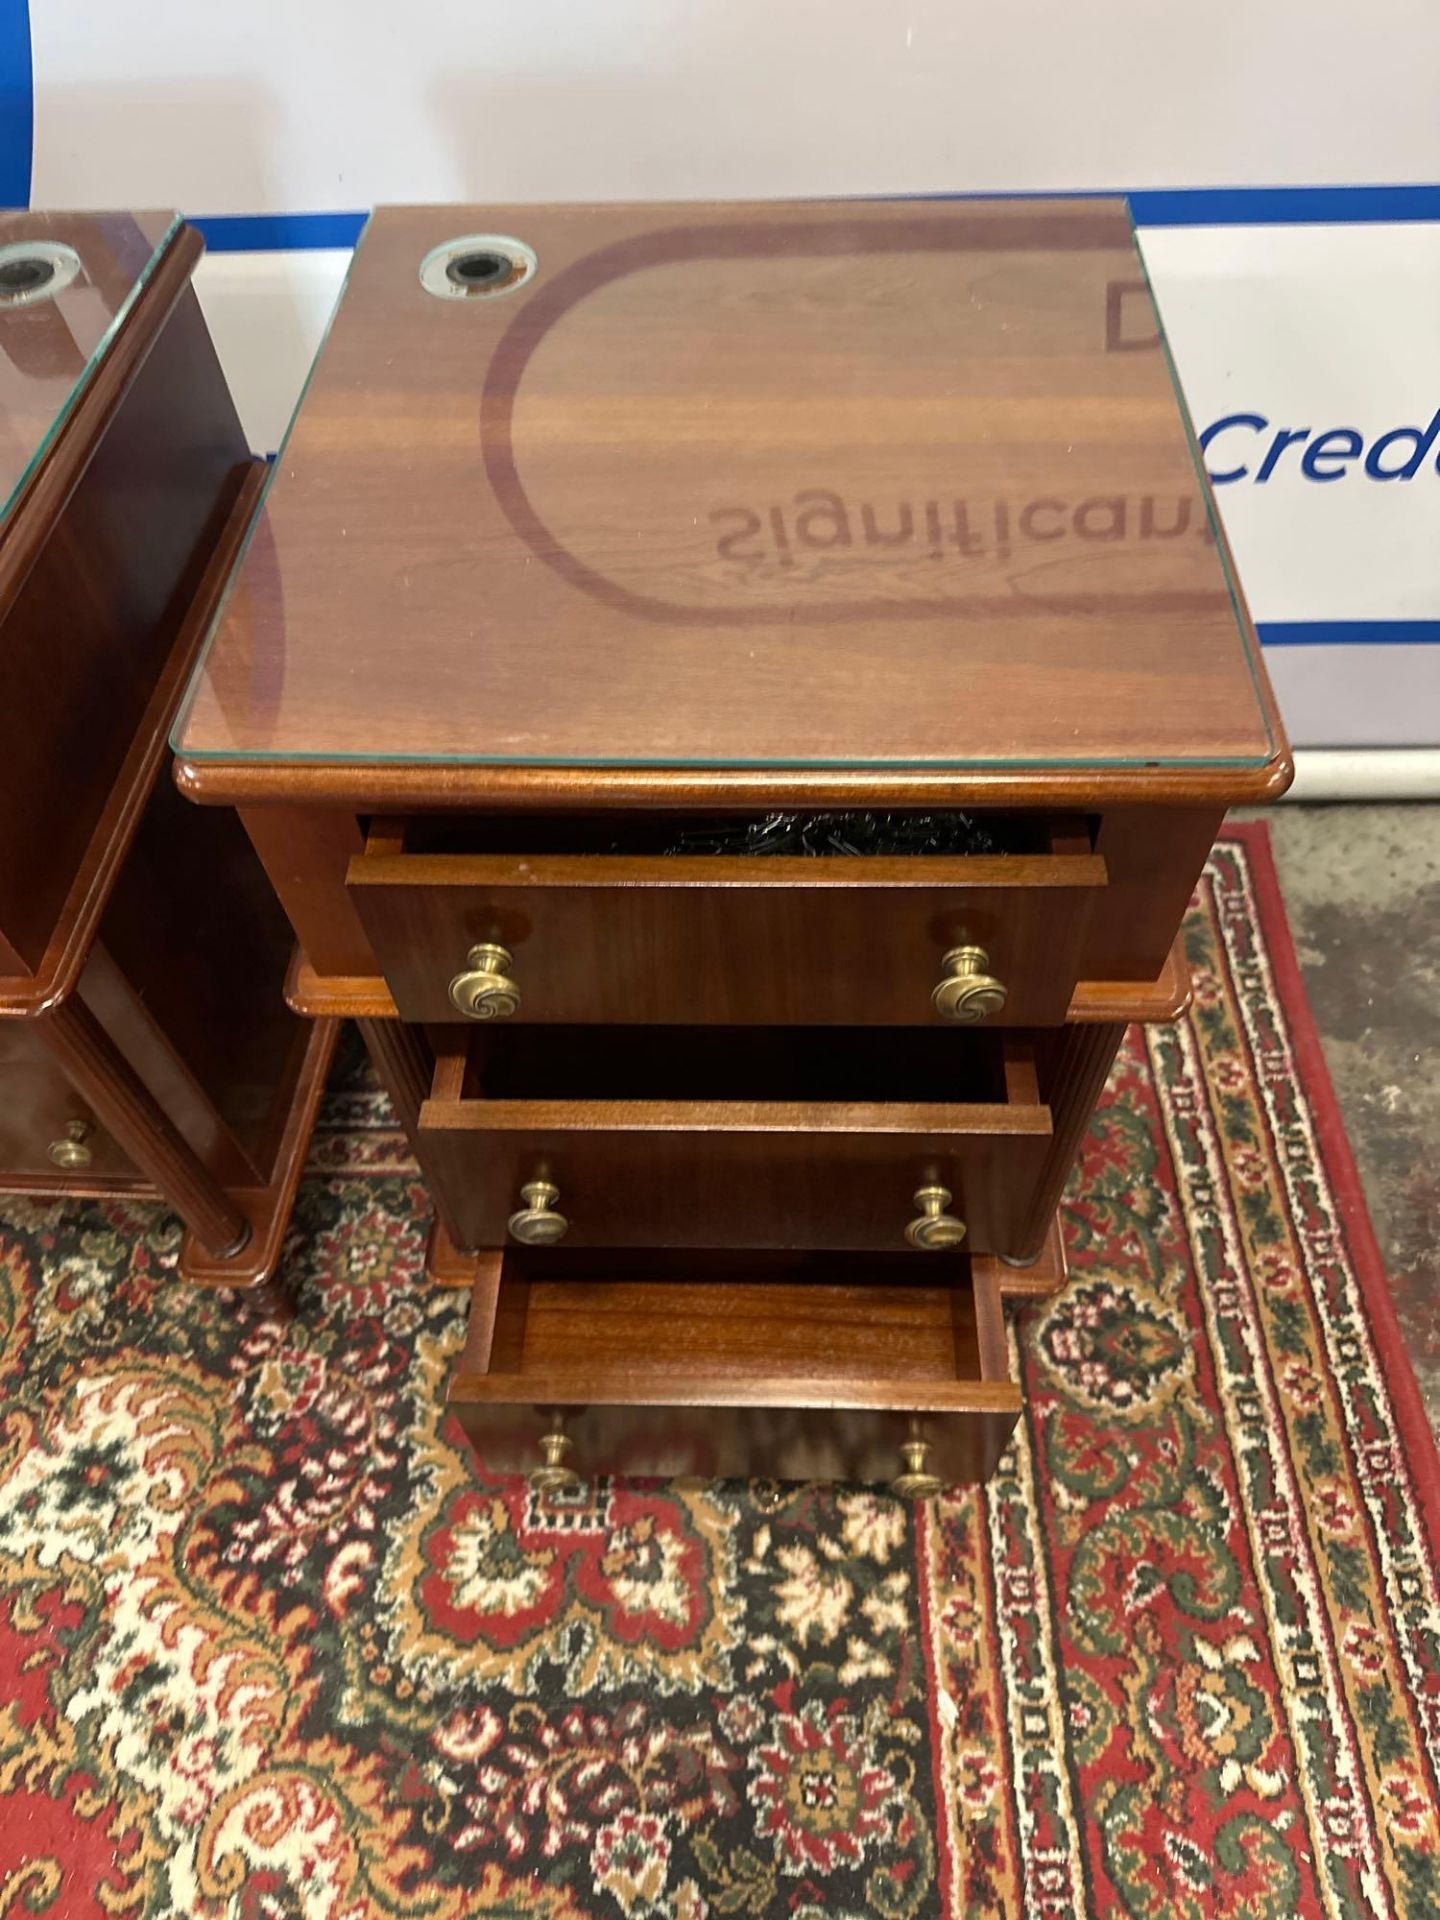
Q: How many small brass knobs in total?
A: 7